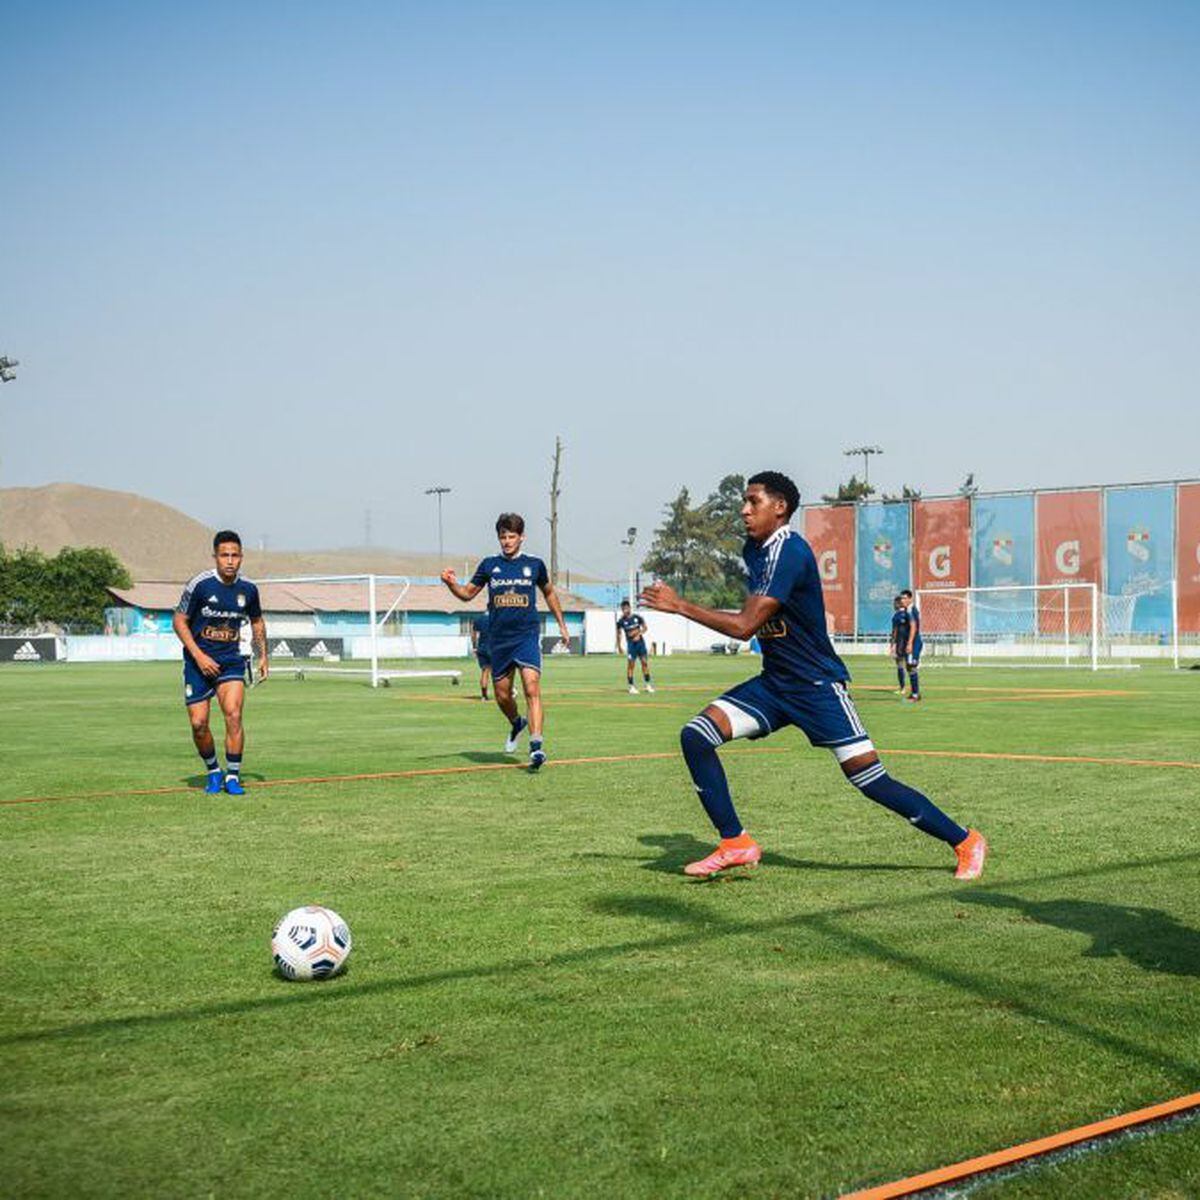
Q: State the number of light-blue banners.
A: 3